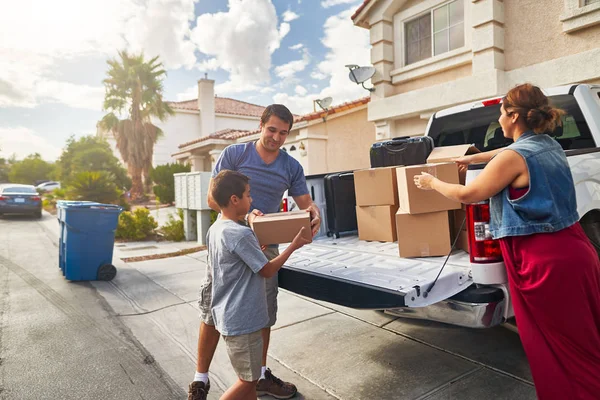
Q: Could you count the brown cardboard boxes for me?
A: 7